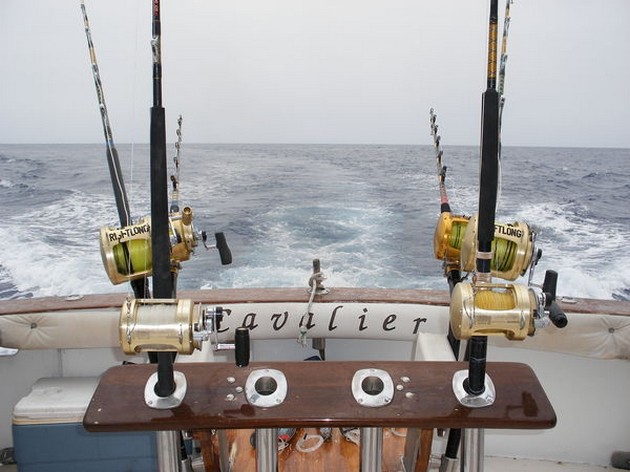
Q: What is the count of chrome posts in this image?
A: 4